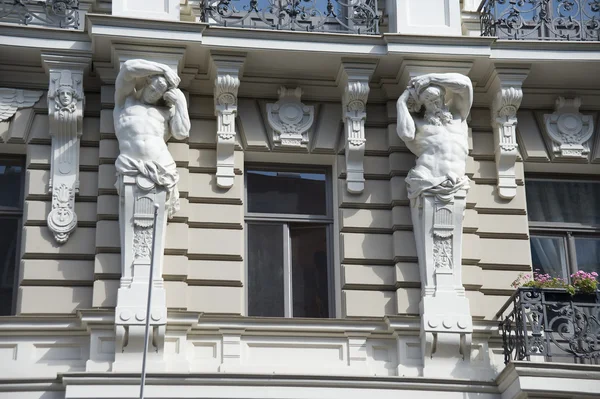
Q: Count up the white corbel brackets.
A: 4